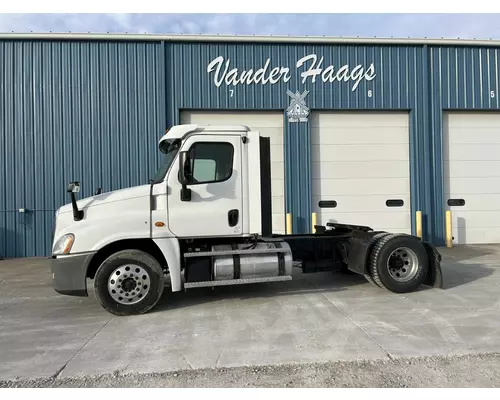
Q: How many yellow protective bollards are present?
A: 4